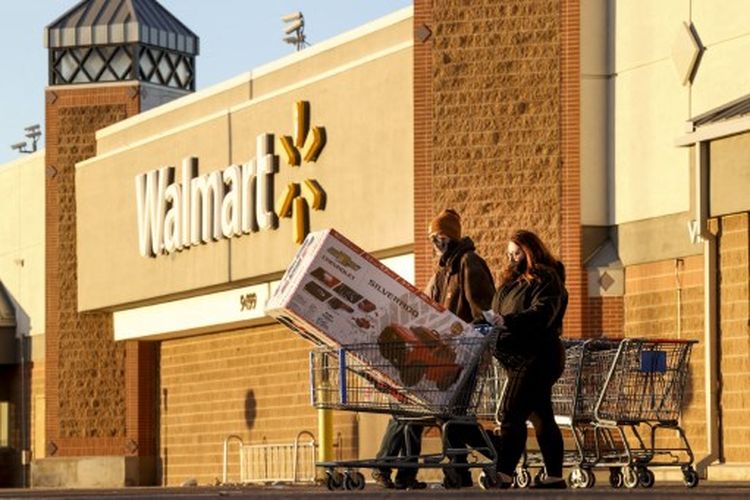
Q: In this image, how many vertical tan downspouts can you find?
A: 1